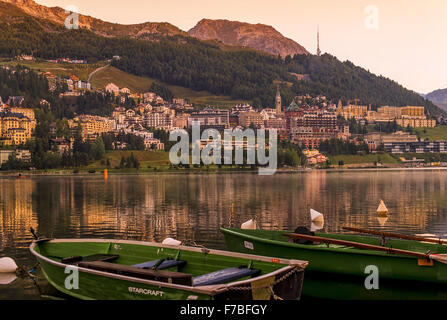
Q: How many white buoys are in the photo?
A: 5